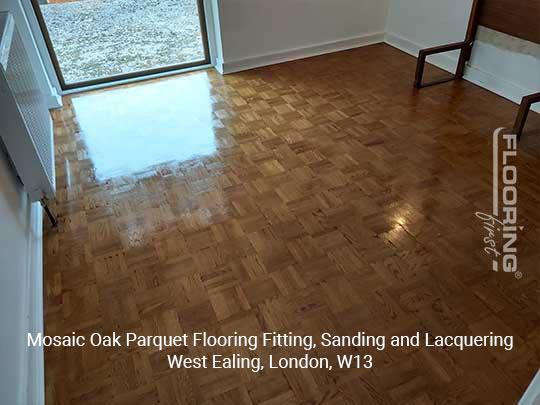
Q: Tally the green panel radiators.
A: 0